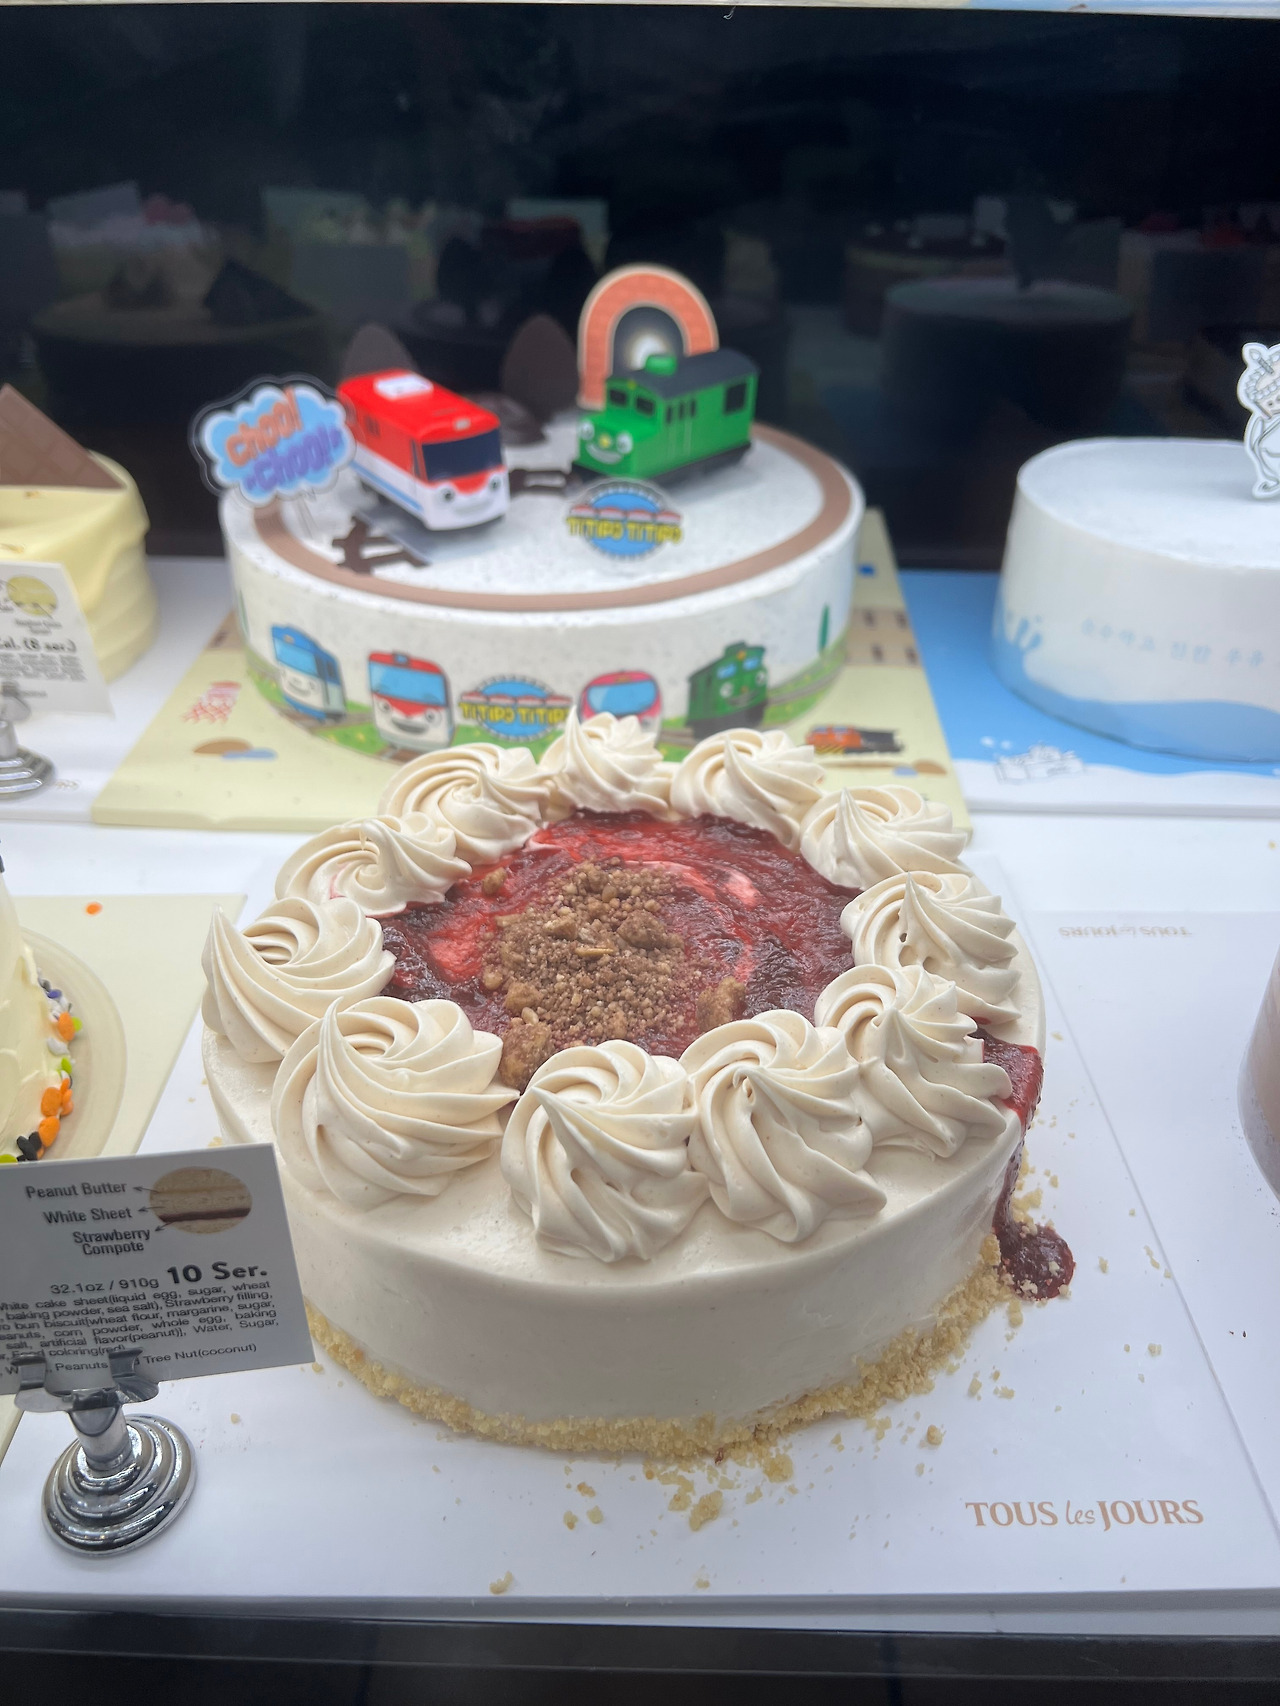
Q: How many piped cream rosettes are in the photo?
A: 11